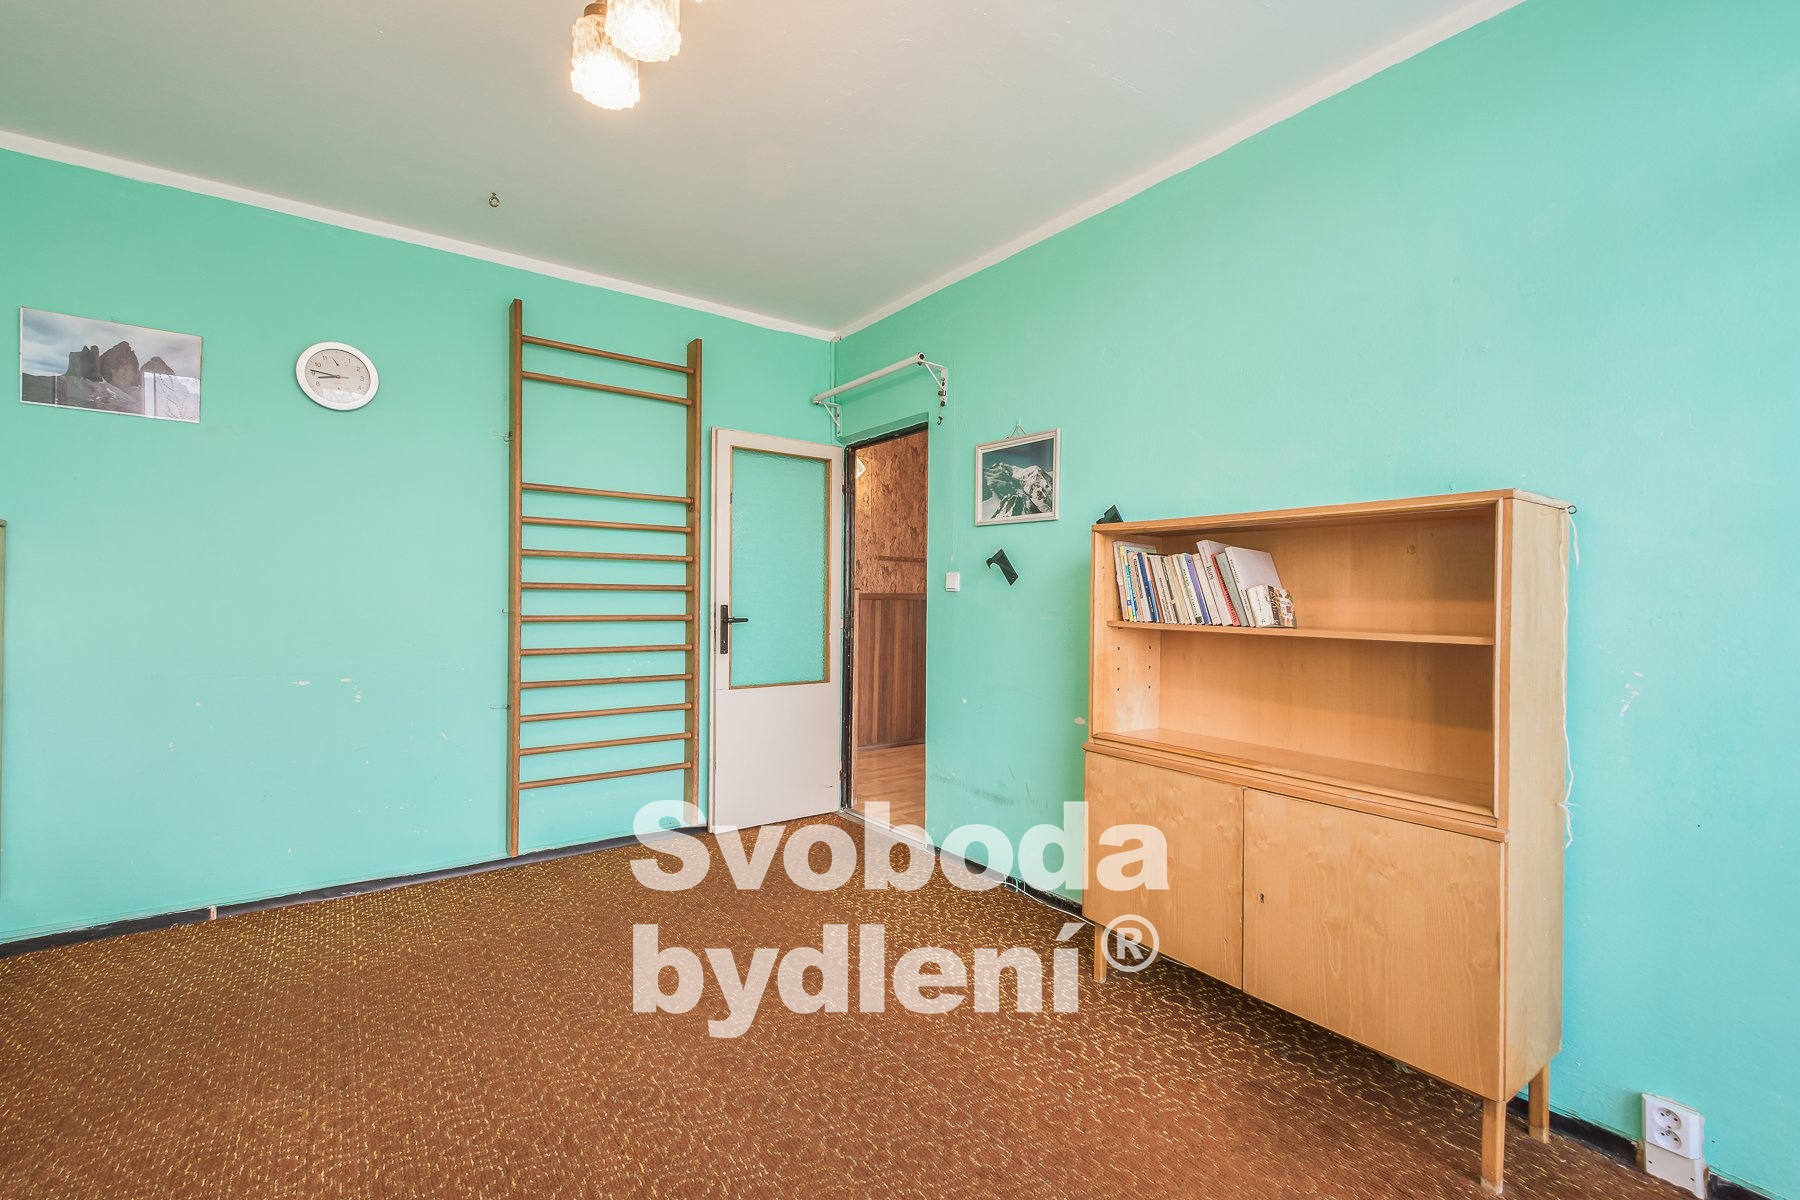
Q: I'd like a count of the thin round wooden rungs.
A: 12